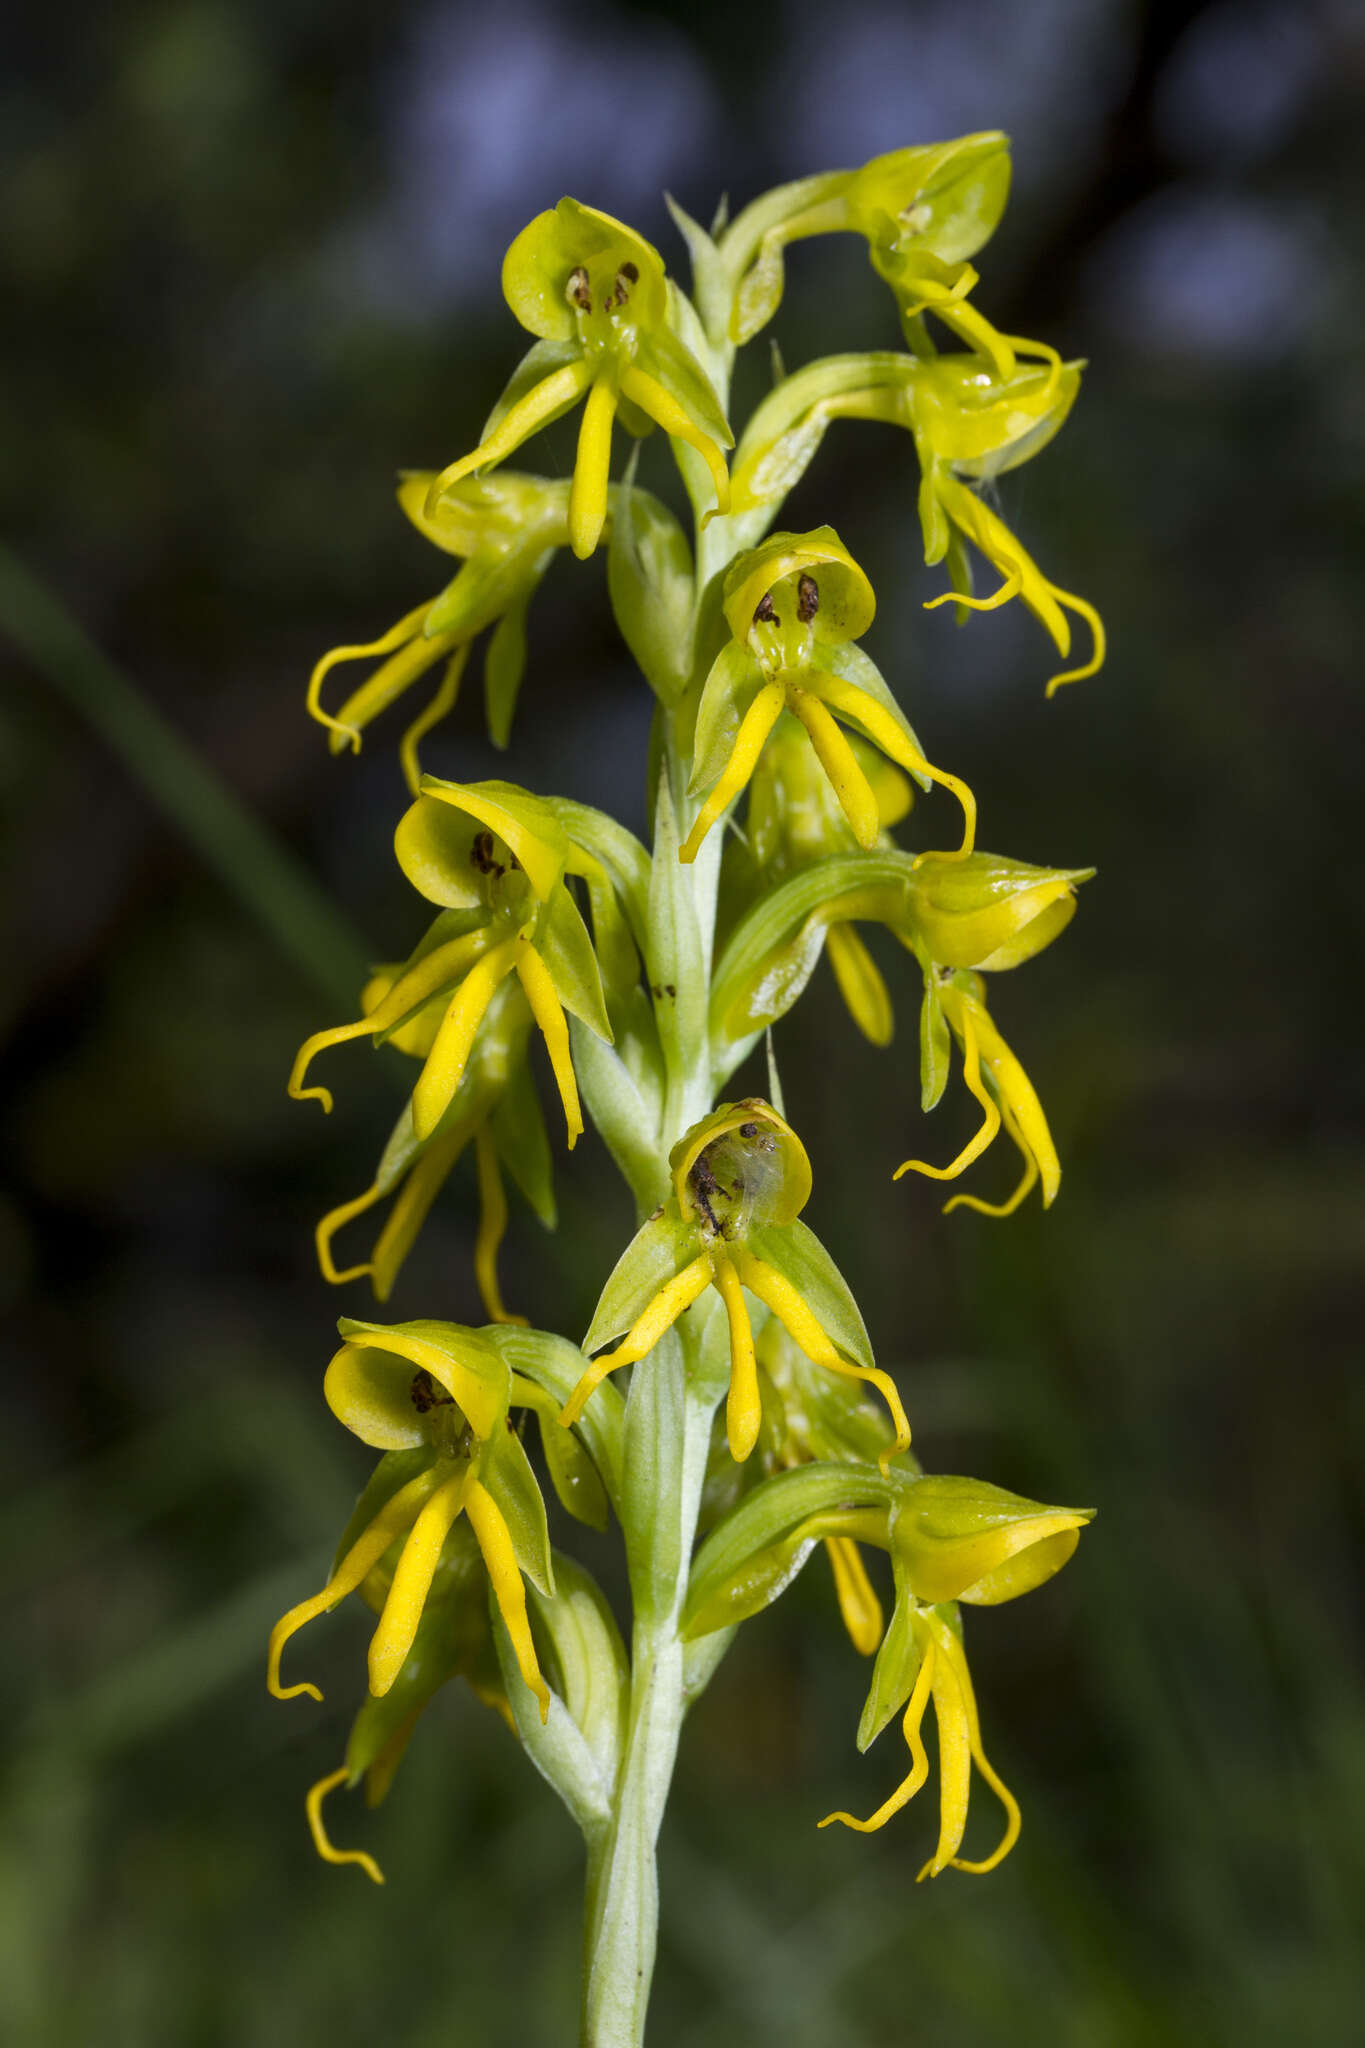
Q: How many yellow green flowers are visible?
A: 14